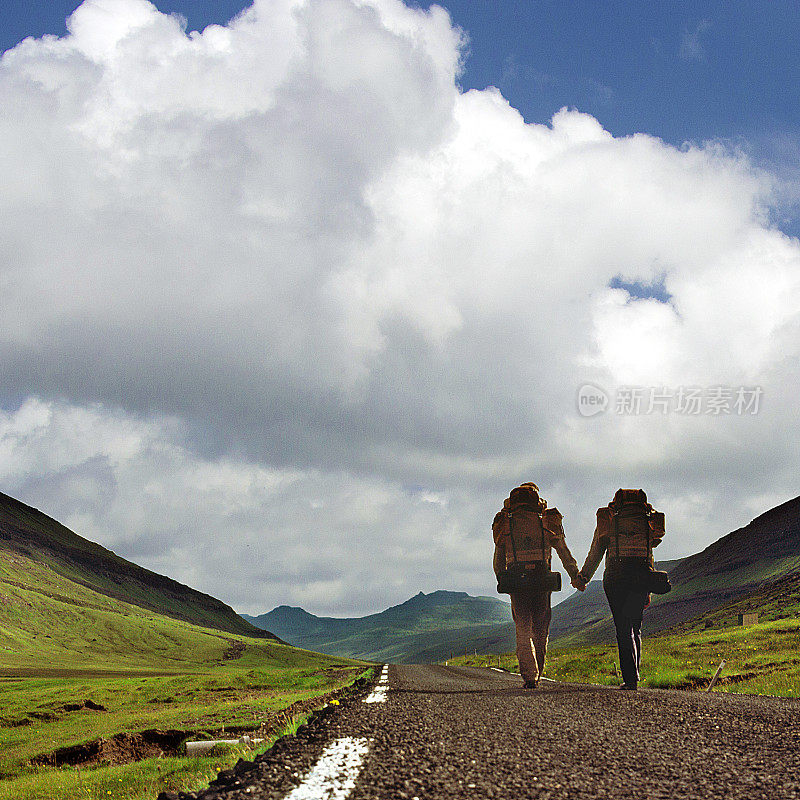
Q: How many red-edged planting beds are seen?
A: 0